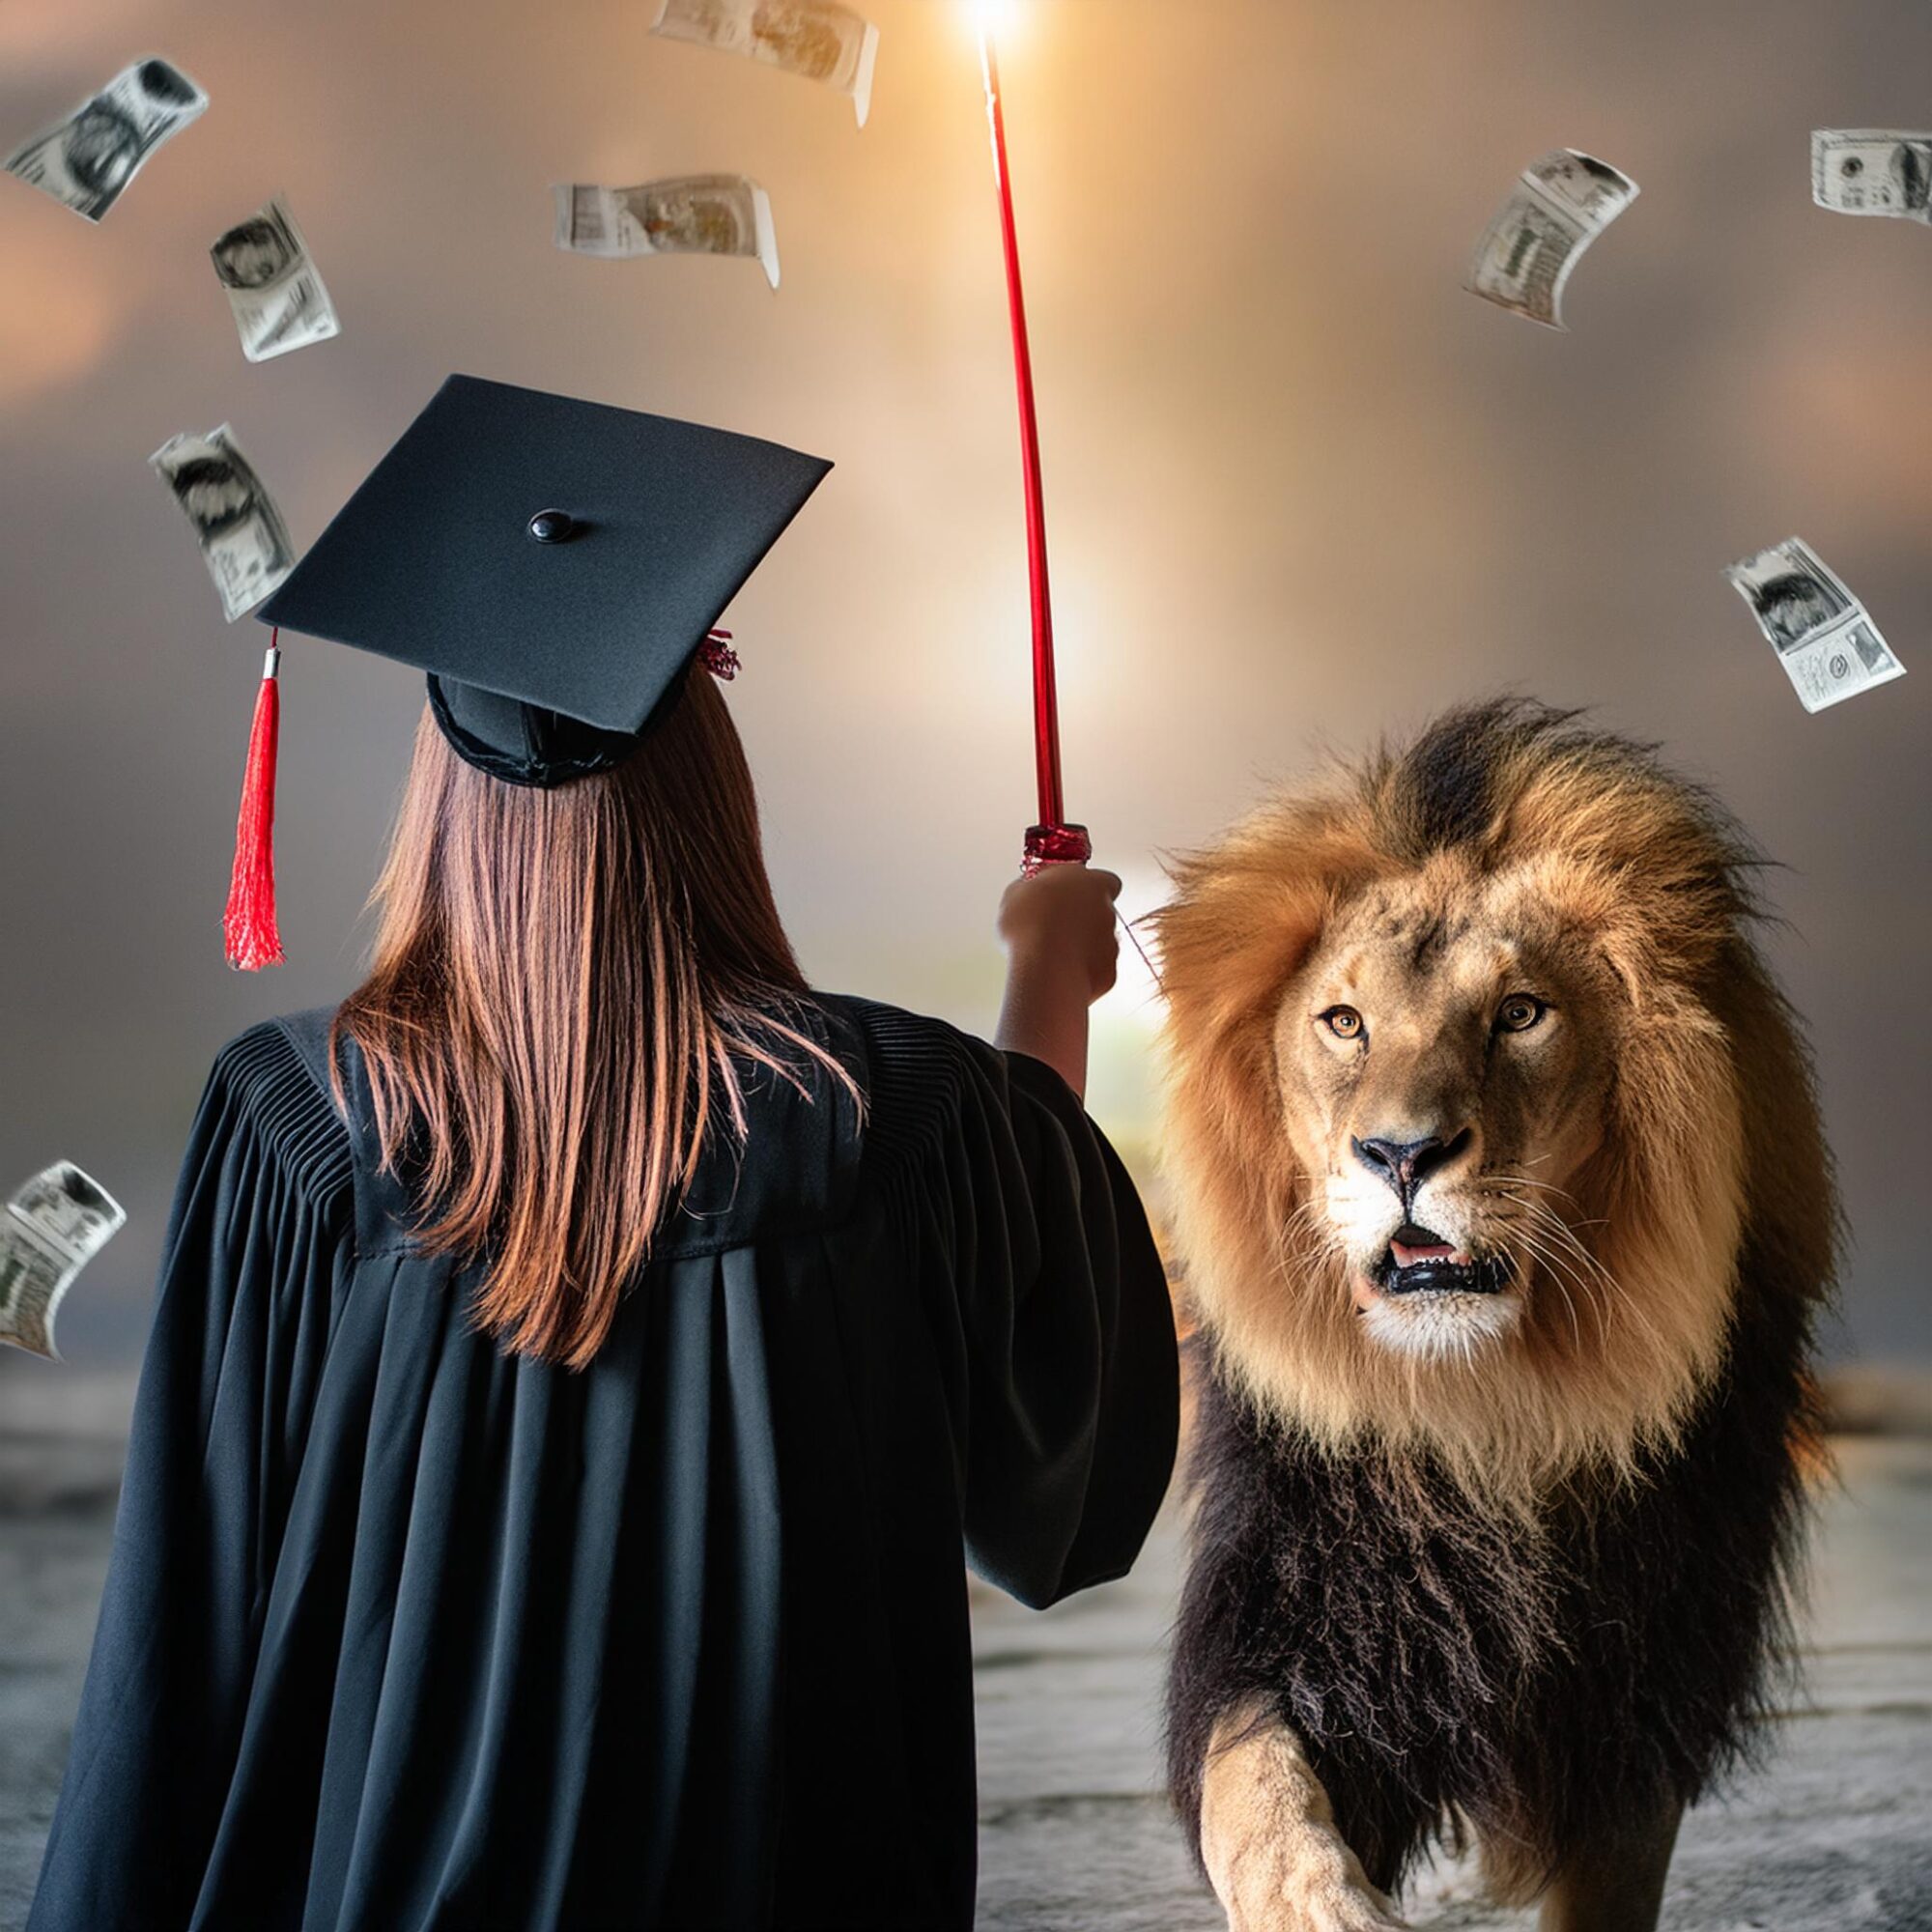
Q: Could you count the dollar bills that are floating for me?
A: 9